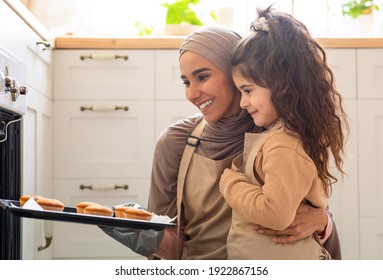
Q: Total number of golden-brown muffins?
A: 6